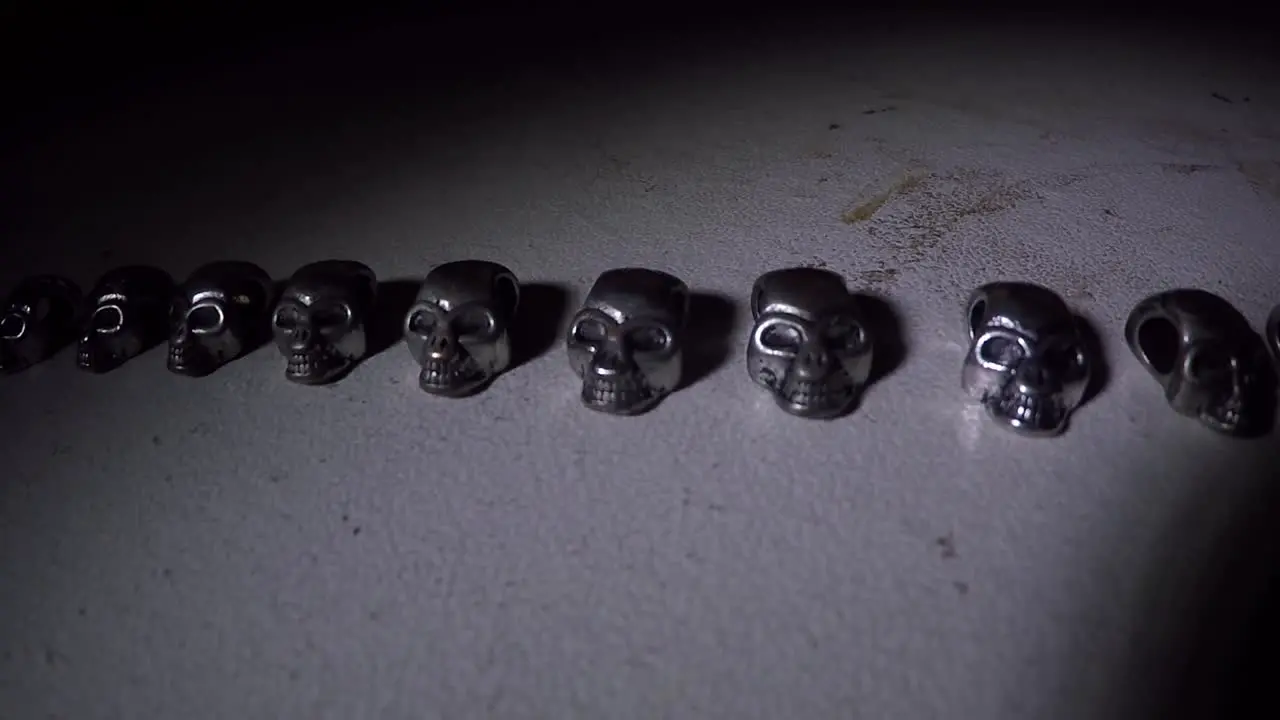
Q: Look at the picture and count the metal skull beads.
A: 10